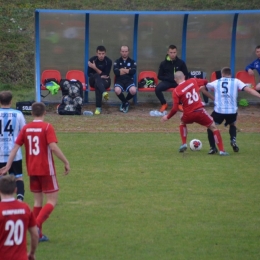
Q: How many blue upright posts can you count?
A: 5